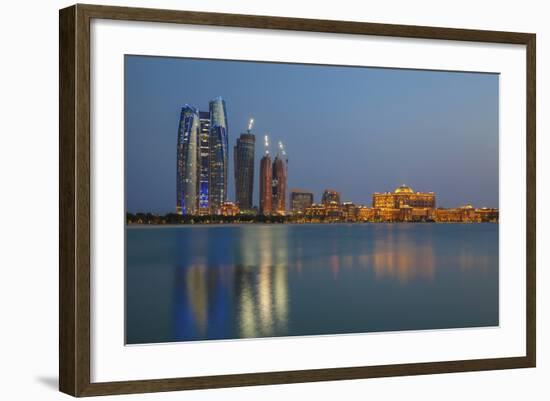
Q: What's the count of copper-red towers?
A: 2